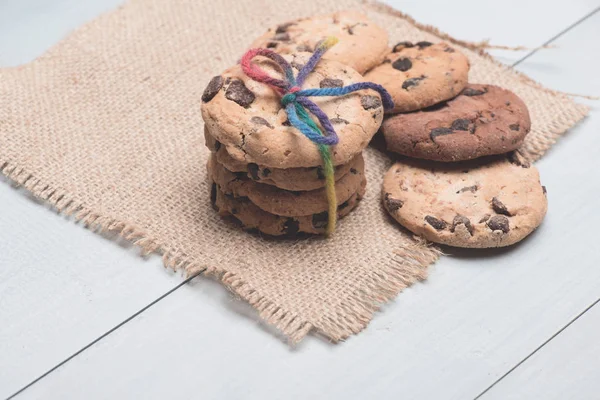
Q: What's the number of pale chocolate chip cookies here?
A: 7